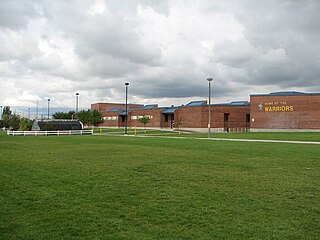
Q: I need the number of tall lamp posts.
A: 4